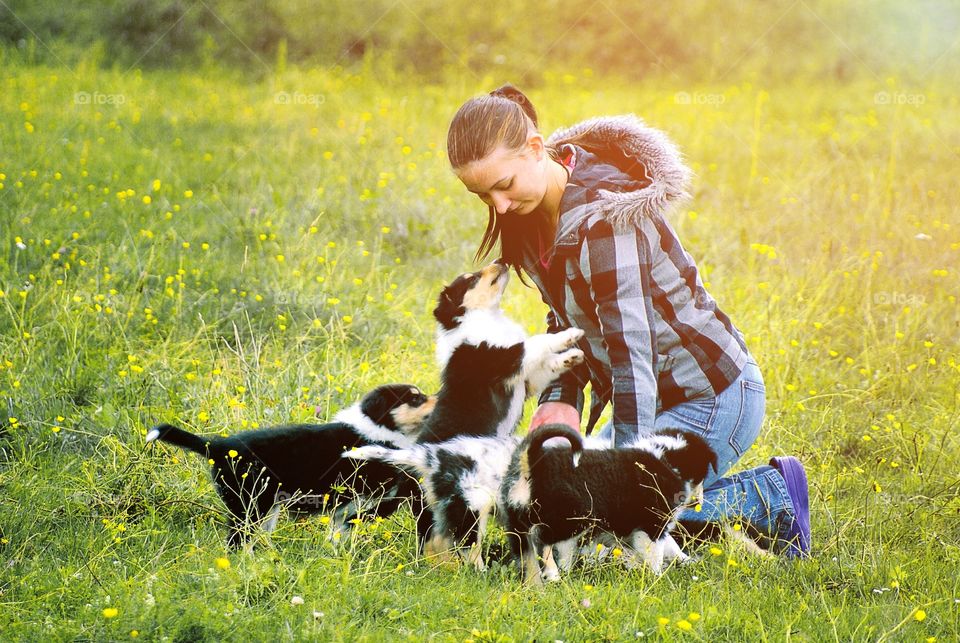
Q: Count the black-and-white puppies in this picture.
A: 4